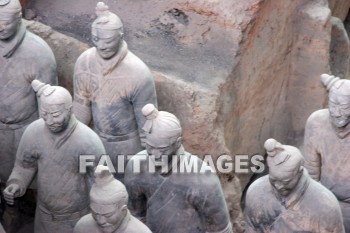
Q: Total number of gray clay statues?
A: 7